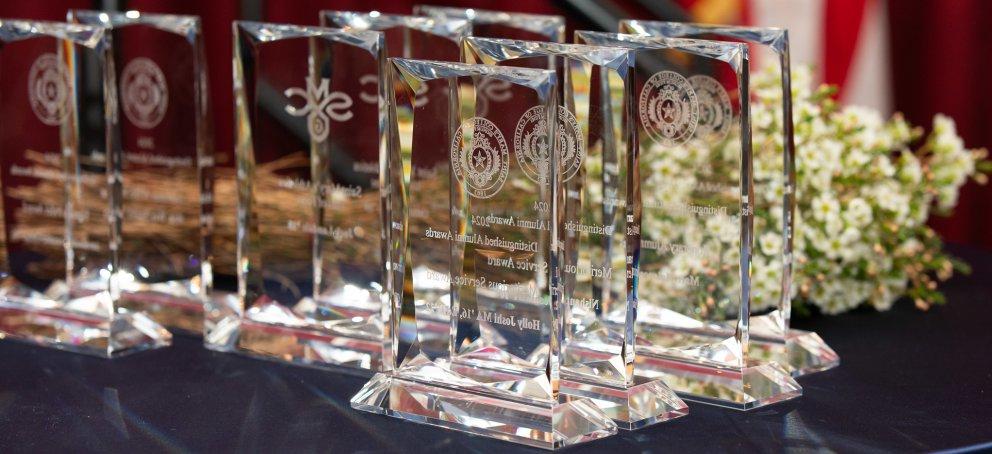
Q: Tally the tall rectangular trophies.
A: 9